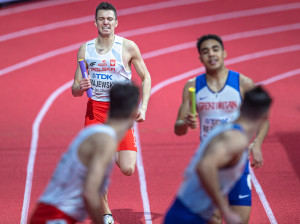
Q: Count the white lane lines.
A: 6